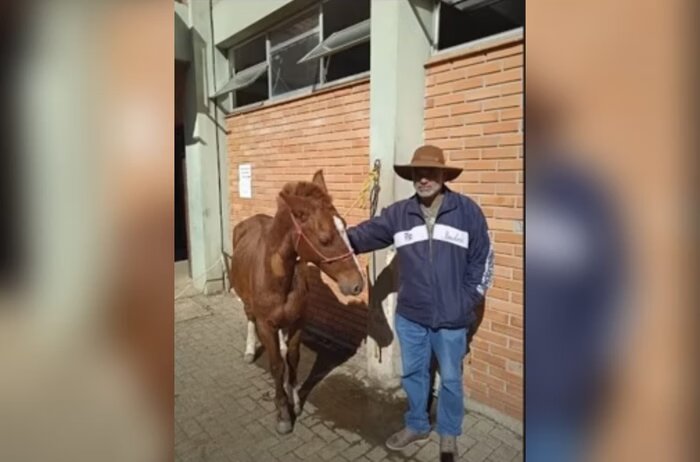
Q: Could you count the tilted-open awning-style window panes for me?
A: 2